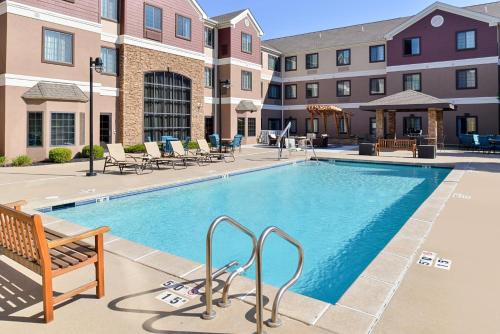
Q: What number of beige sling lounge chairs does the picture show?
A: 4